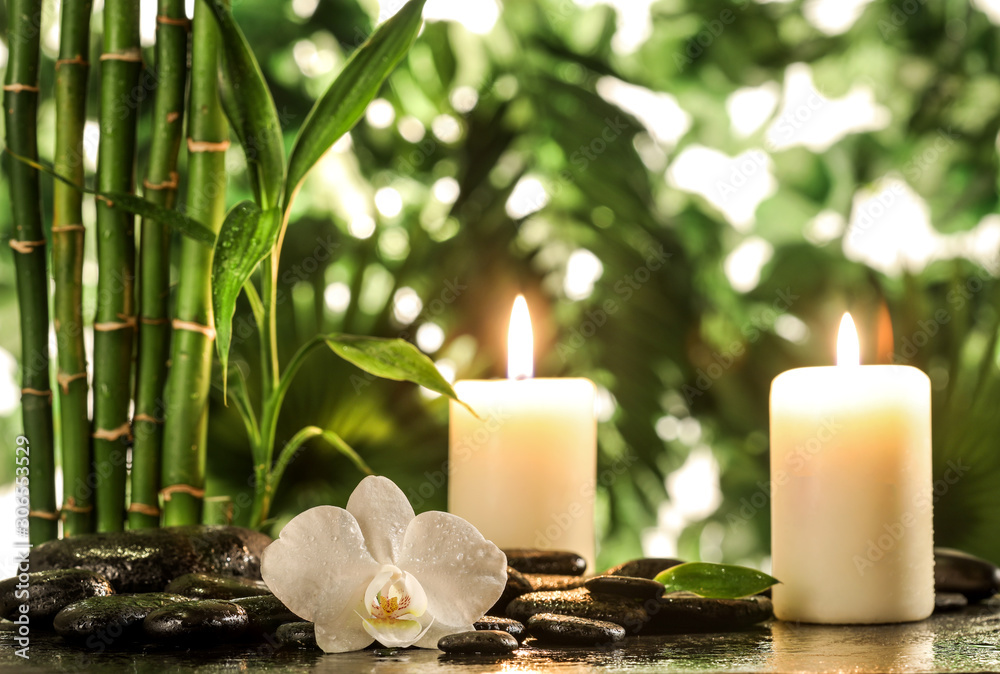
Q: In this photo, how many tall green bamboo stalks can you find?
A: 5